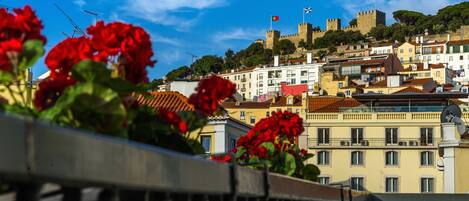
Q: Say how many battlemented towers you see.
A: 4